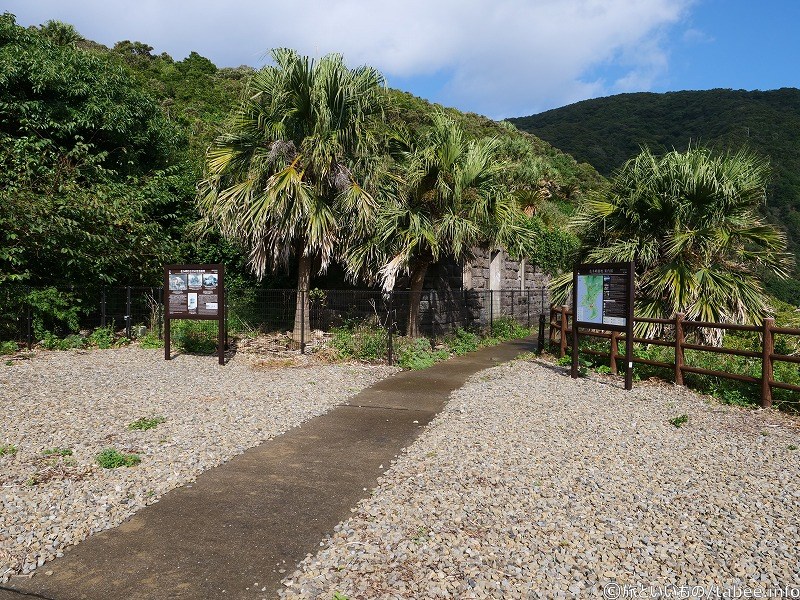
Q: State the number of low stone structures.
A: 1